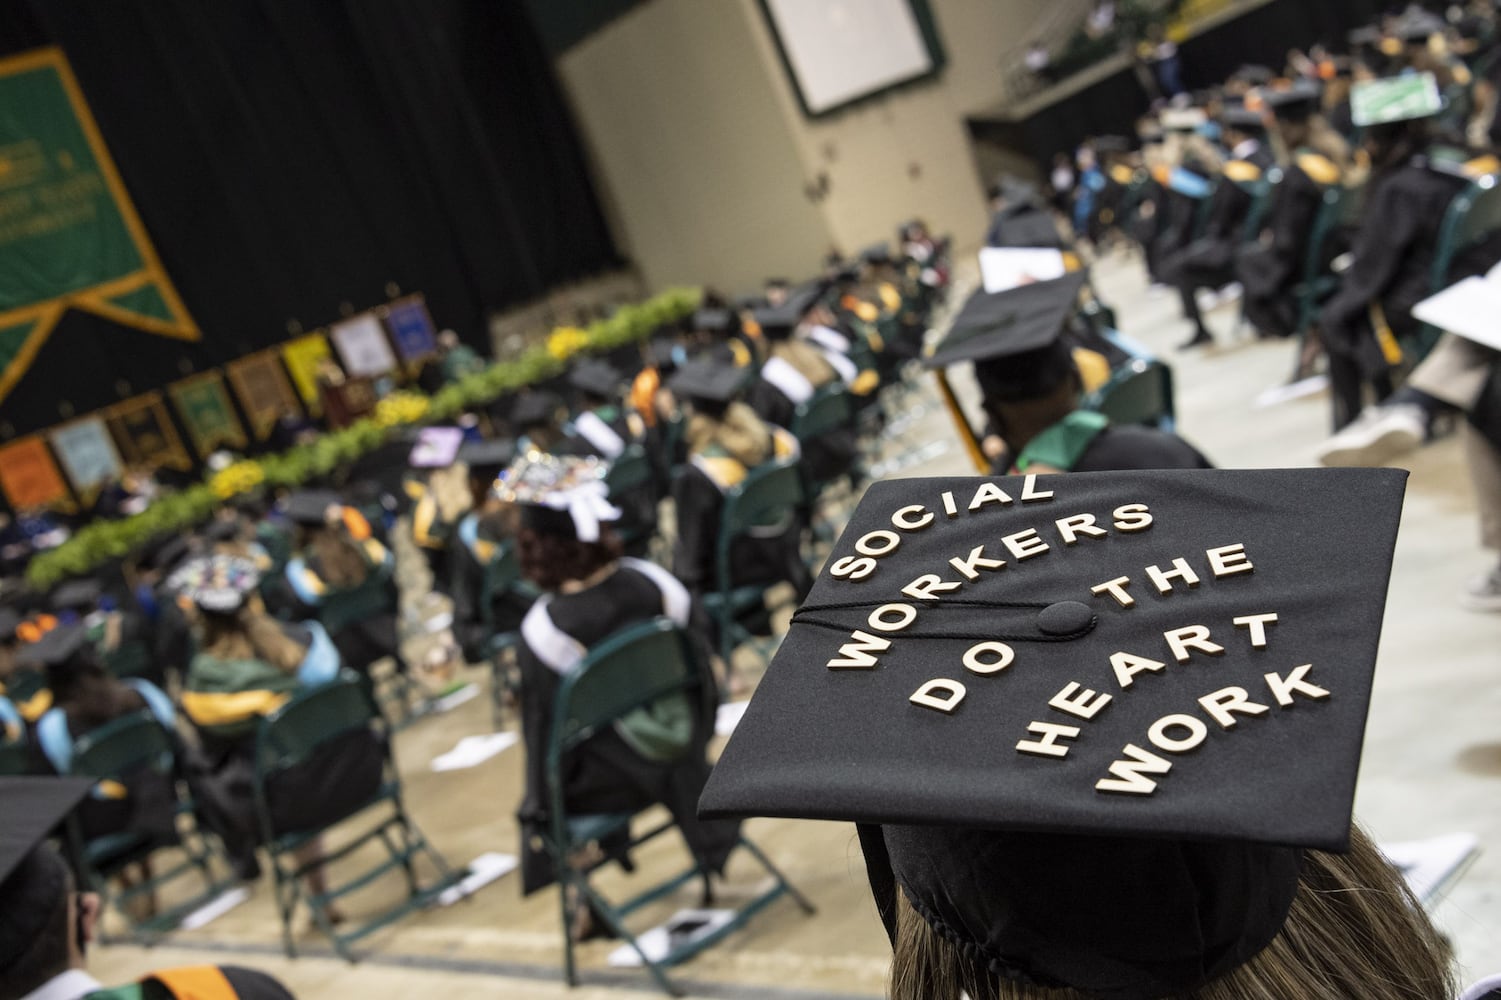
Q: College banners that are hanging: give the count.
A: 8